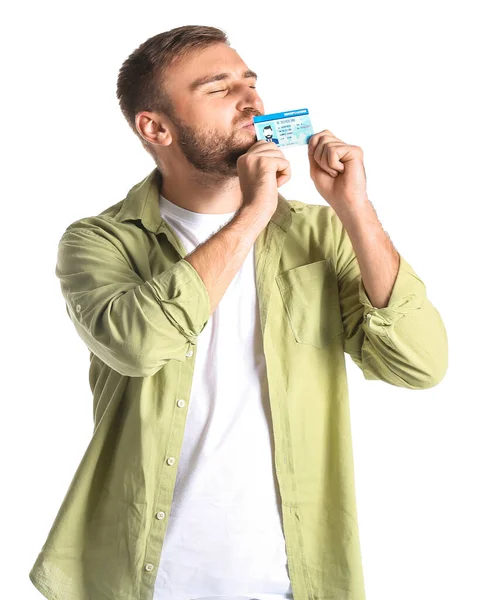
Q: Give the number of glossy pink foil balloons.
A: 0